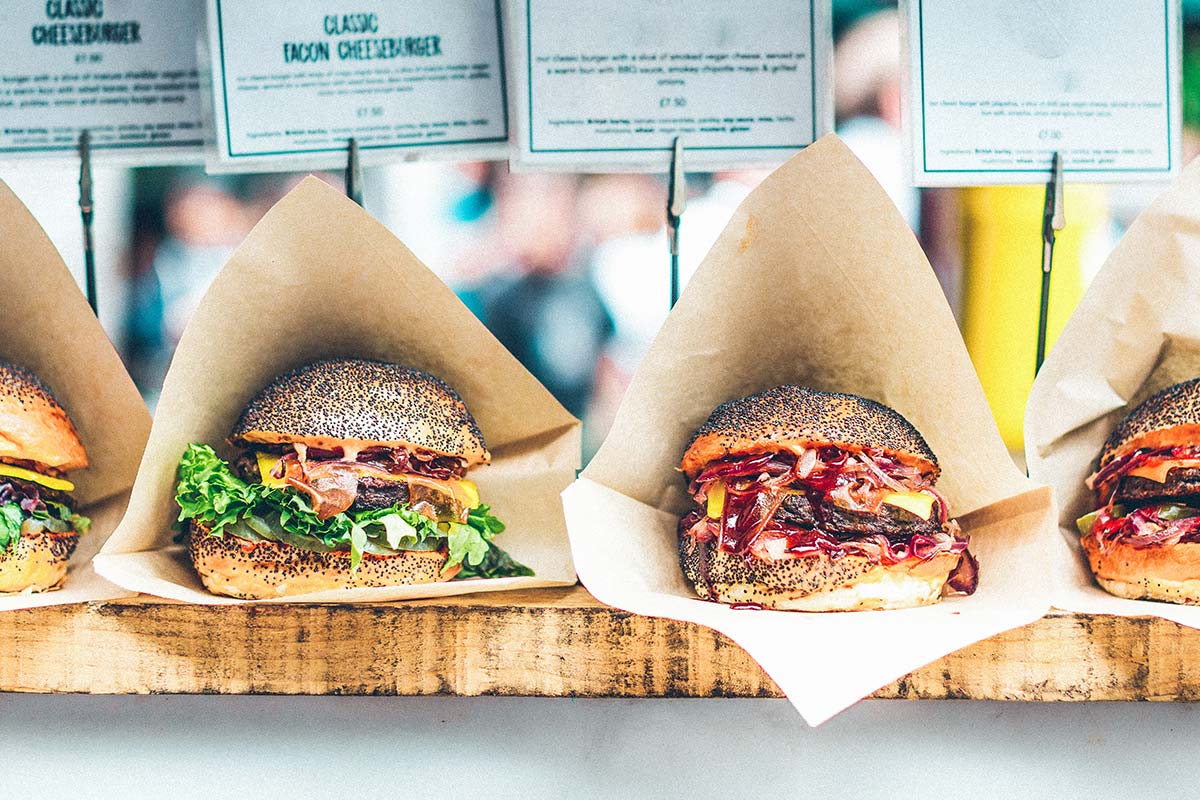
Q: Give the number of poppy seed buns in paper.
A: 4